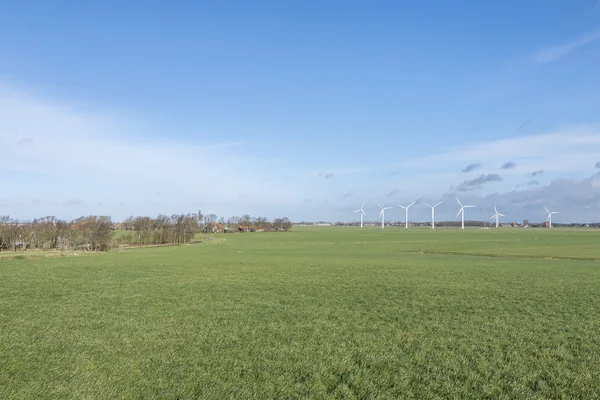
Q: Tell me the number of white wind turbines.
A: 7